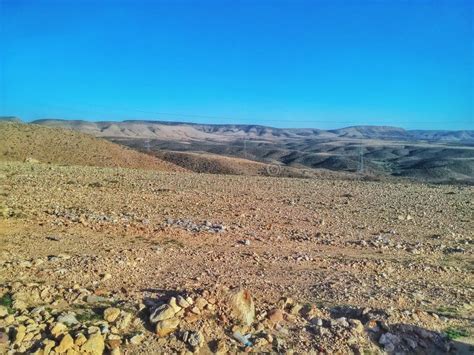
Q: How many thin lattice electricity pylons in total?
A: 3